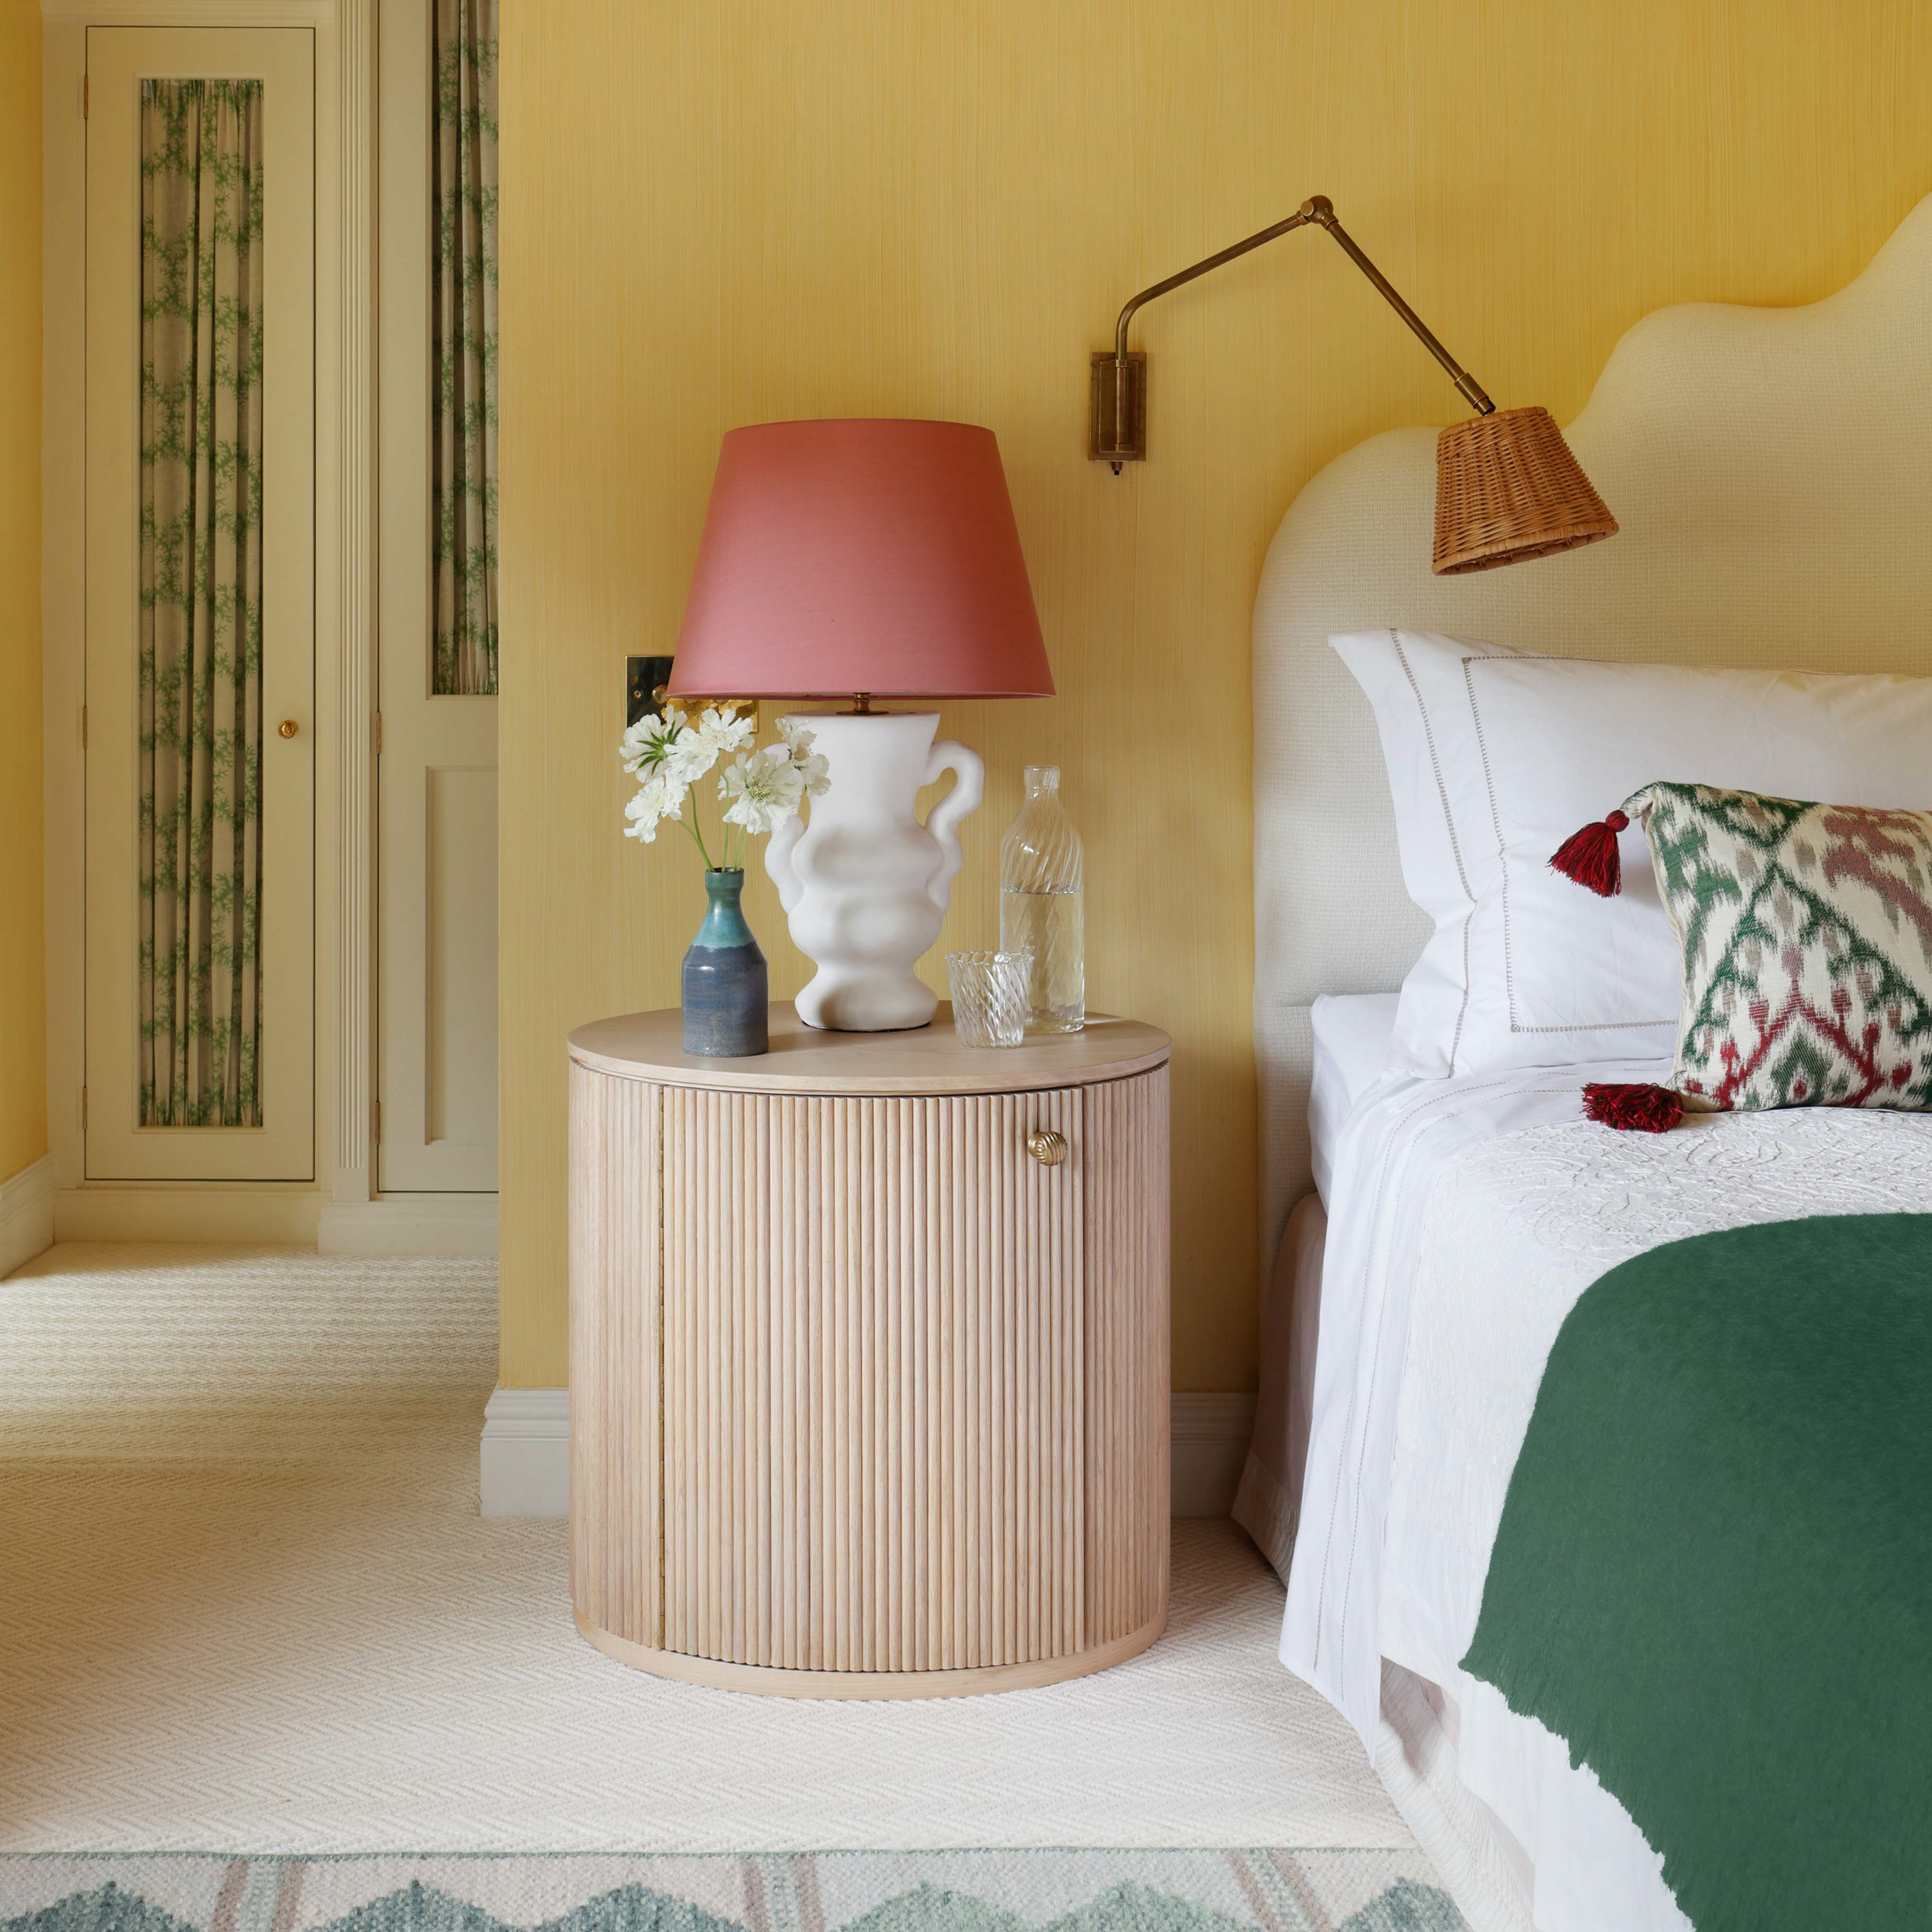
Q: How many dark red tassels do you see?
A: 2